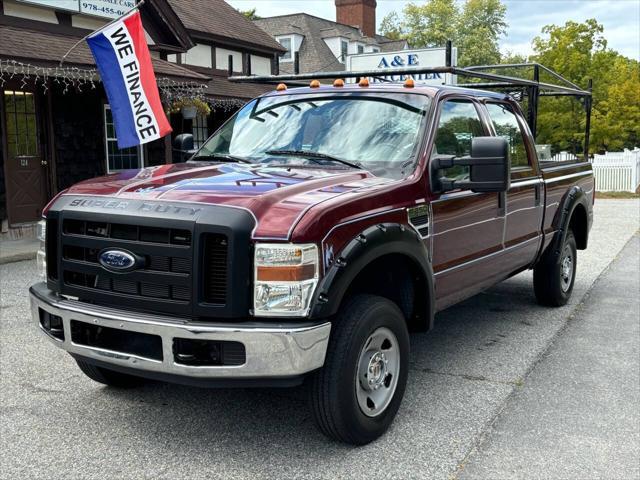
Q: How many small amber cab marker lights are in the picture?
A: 5